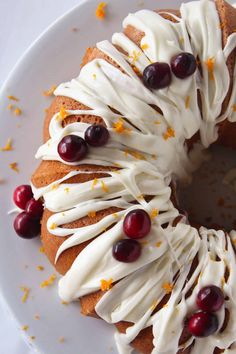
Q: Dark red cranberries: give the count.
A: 11